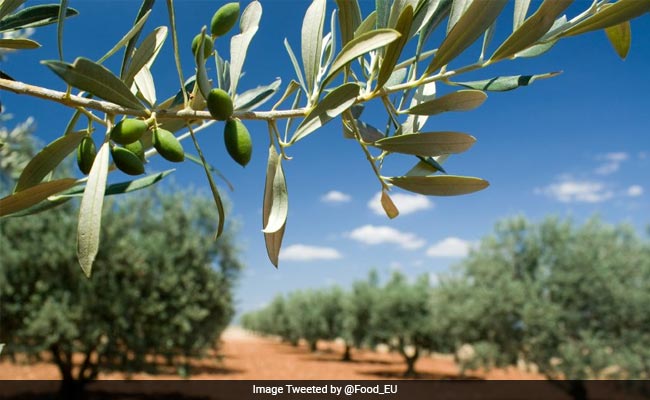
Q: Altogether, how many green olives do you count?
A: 9